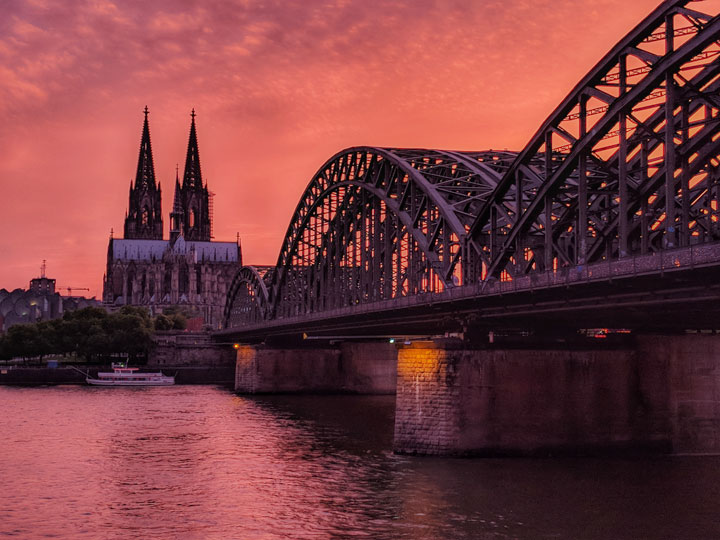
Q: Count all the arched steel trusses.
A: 3